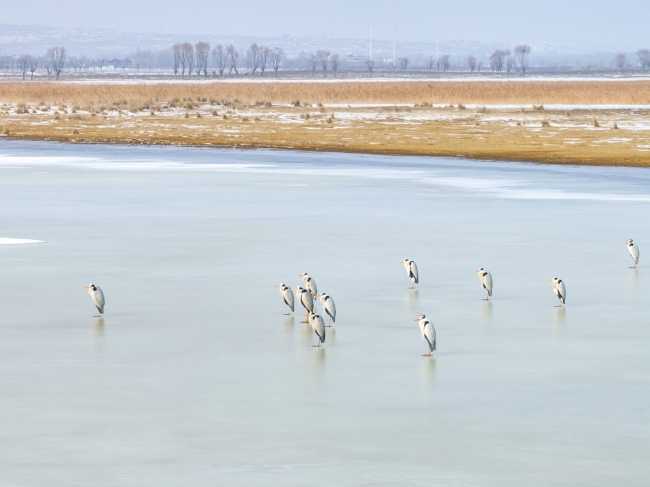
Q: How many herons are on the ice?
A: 11